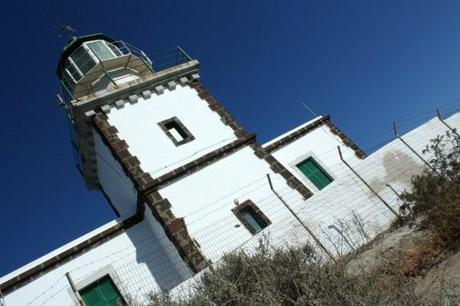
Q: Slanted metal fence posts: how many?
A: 5